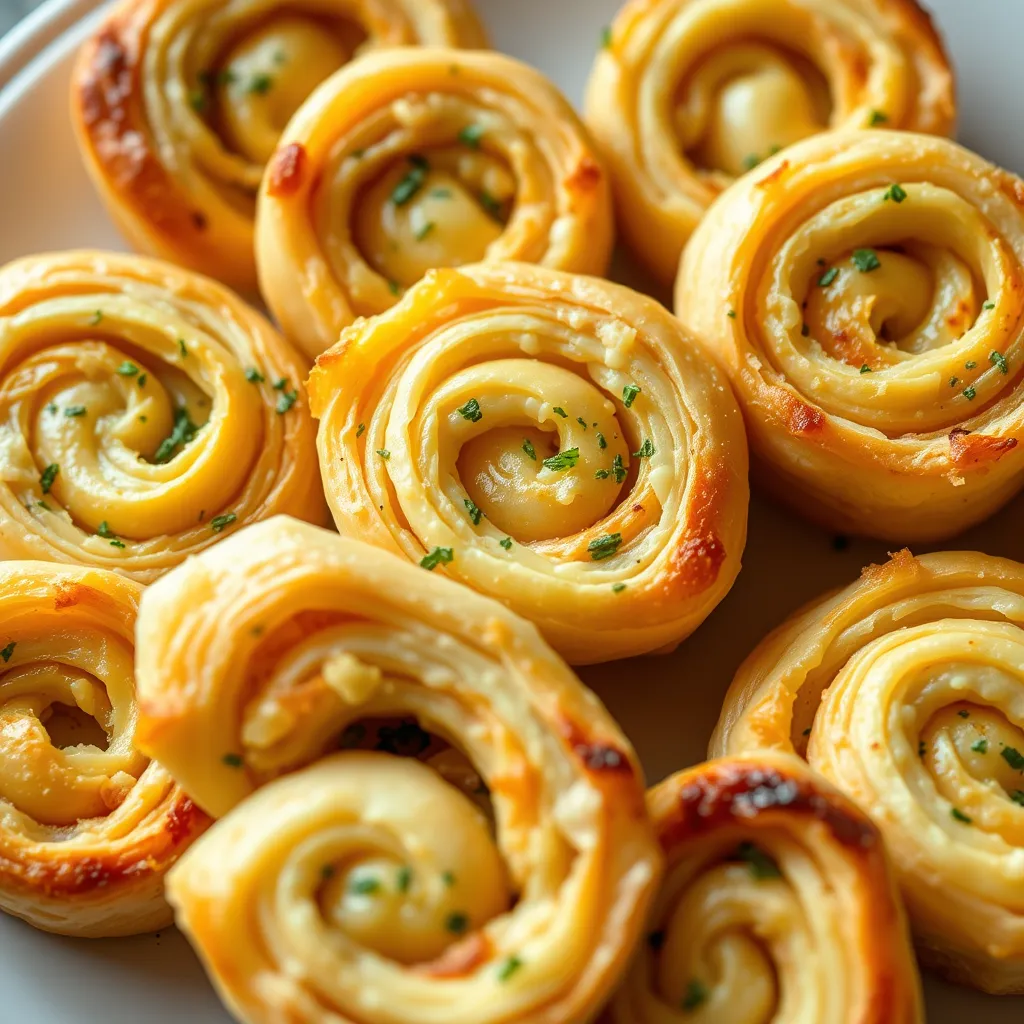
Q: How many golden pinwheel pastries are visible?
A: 10